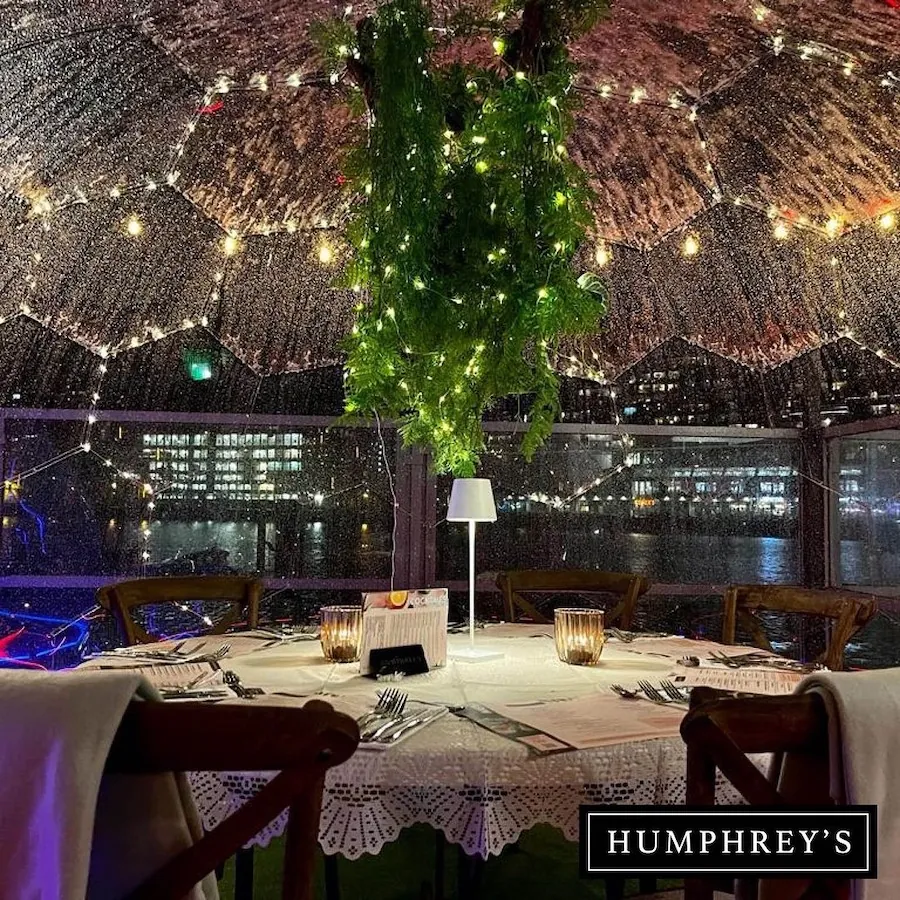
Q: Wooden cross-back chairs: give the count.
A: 5